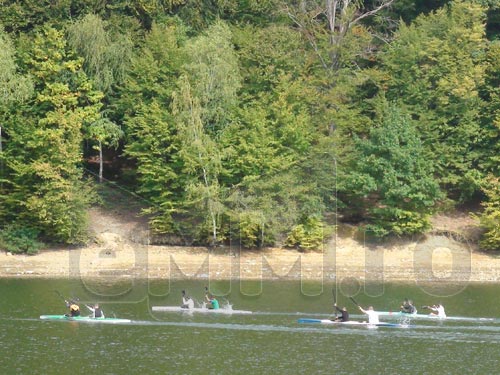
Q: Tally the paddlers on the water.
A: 8